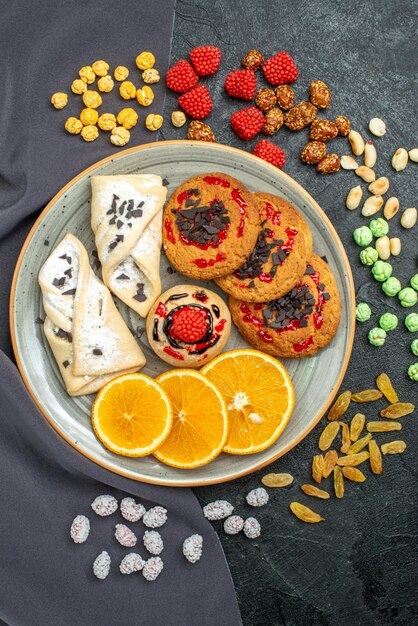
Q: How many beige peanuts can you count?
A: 14